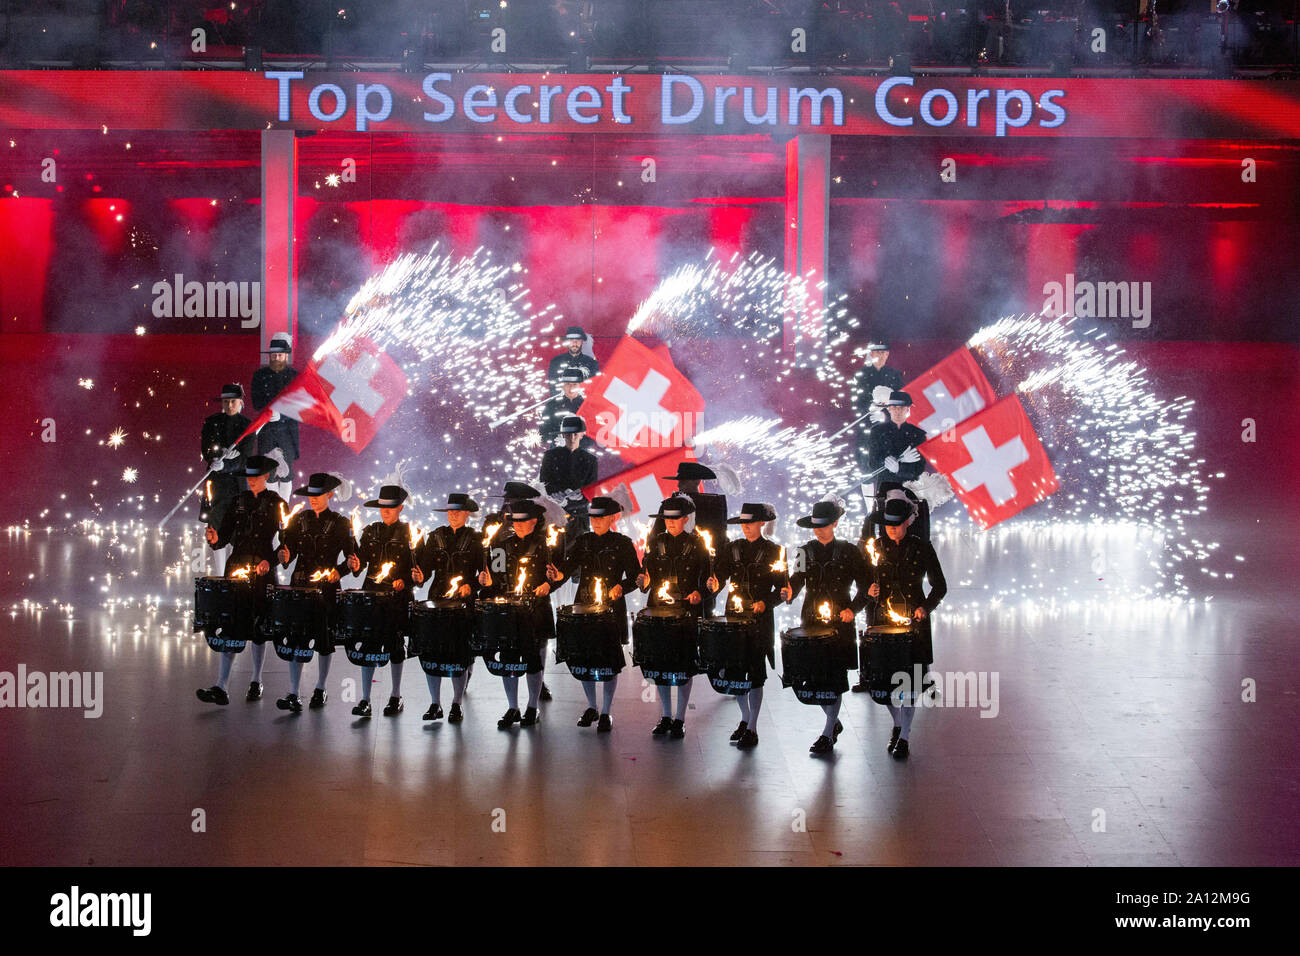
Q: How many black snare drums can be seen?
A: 10